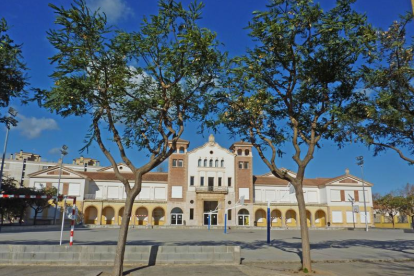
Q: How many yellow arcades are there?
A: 10